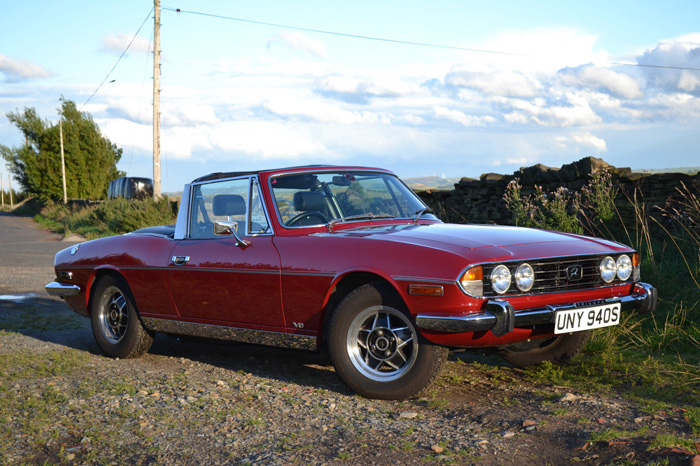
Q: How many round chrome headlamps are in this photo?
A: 4